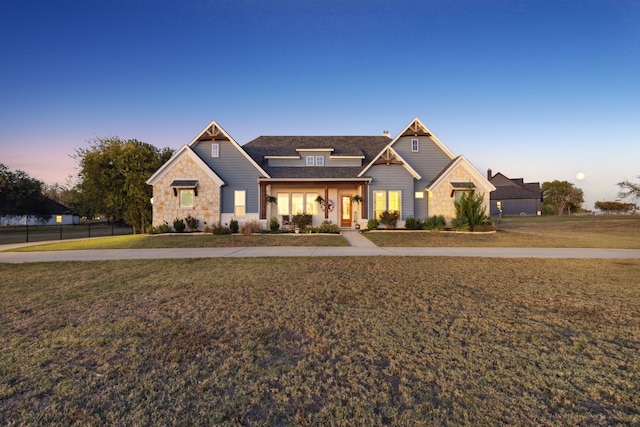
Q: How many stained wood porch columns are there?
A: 3